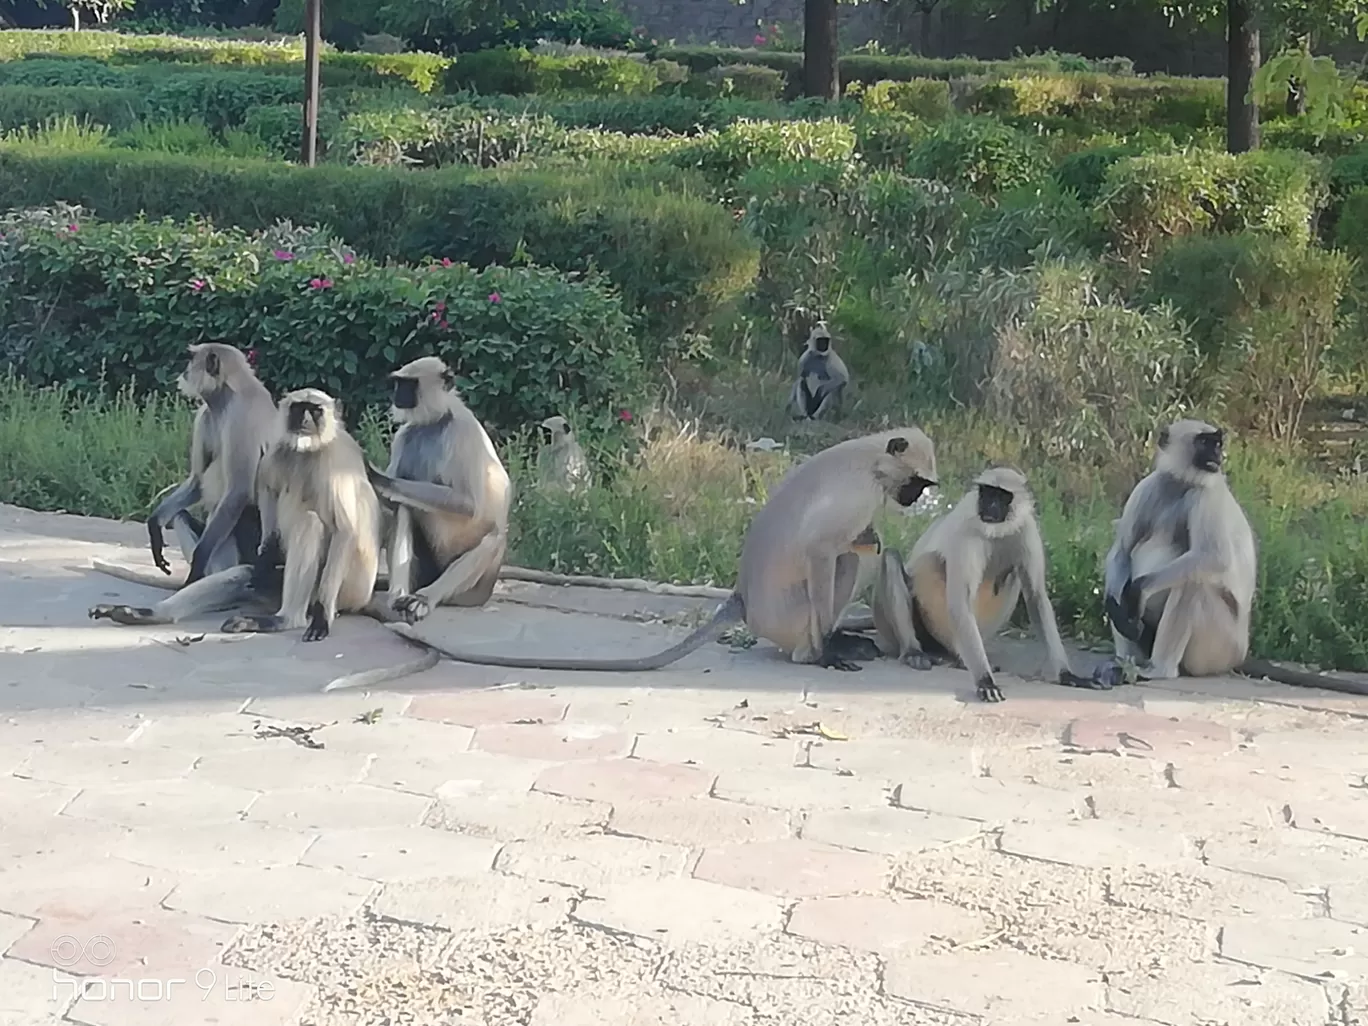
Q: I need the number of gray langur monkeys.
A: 8